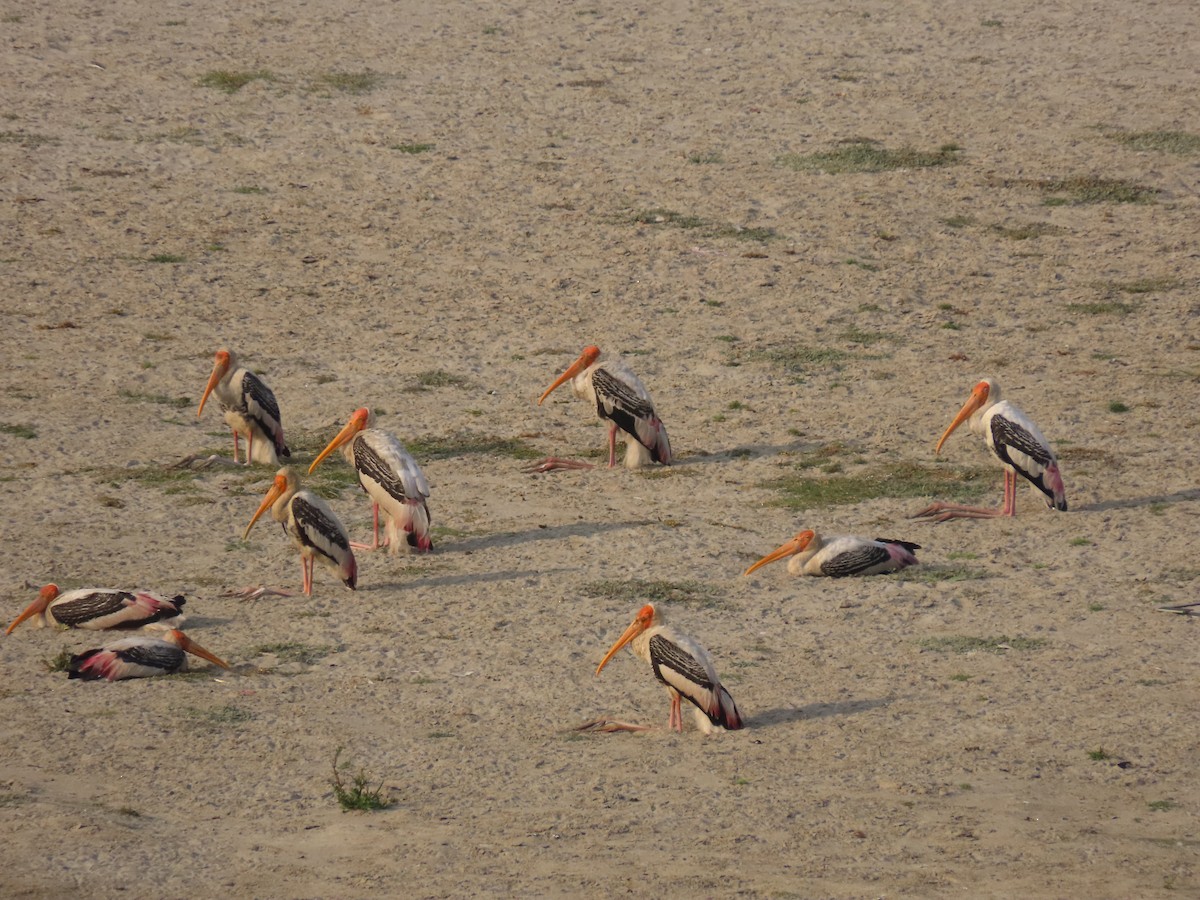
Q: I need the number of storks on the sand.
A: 9